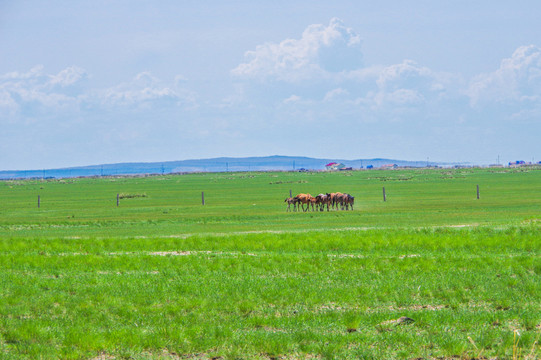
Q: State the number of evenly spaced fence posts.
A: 6